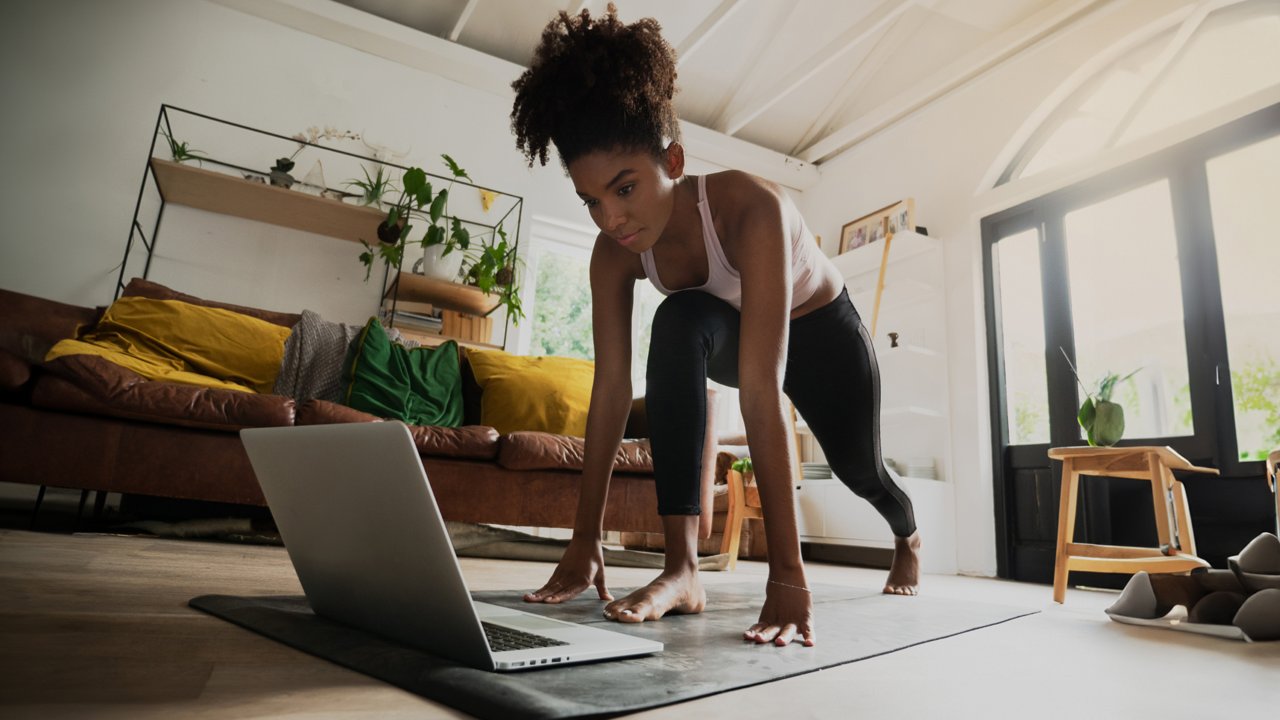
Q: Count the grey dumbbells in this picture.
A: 0